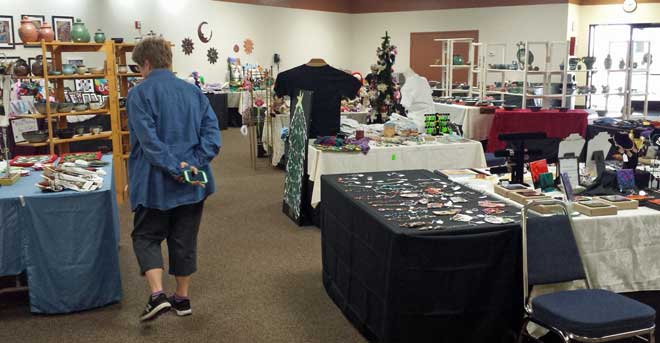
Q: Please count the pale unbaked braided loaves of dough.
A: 0